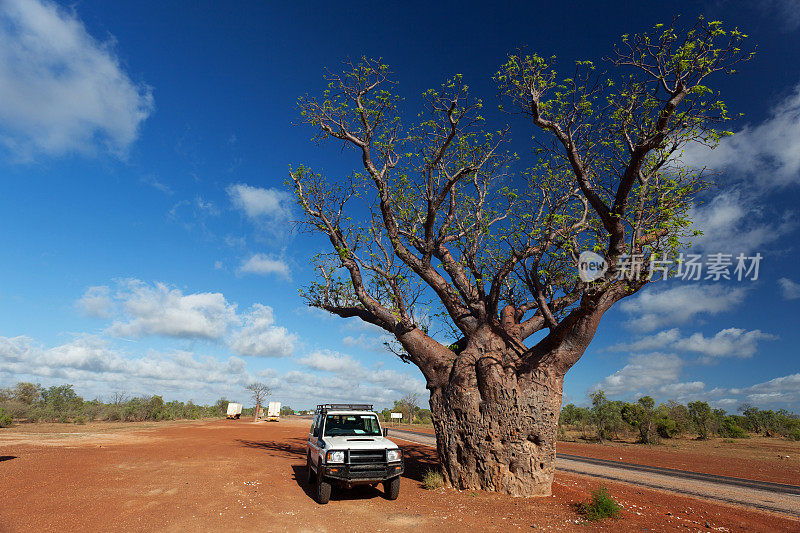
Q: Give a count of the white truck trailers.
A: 2